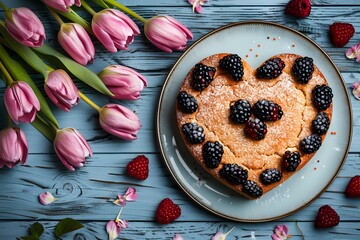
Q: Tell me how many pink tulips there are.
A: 11